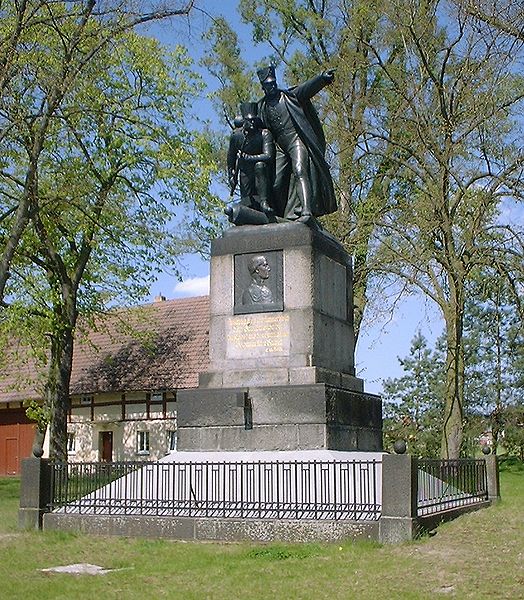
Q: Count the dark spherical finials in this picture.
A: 3